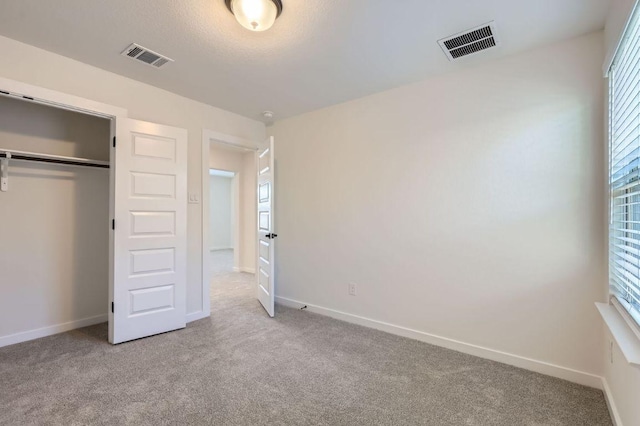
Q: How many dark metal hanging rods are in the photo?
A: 1